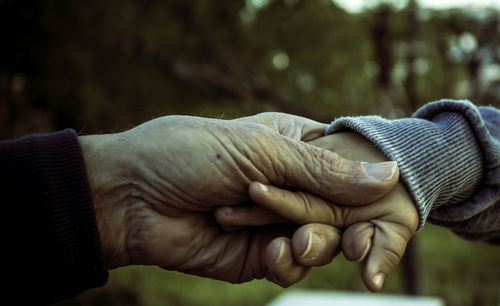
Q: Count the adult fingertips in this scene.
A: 4